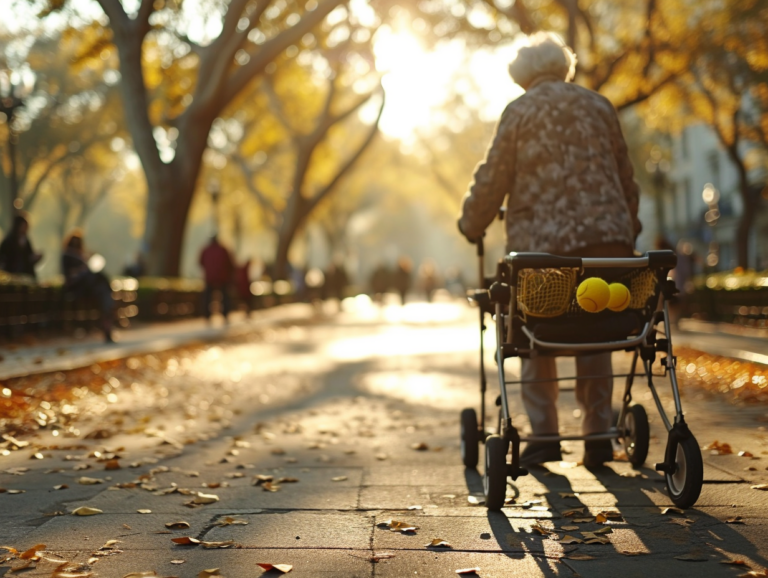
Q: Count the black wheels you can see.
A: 4